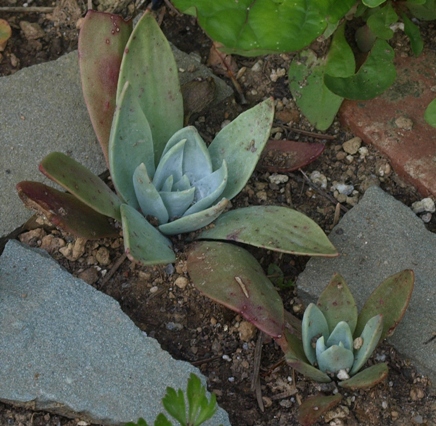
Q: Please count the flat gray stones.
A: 3